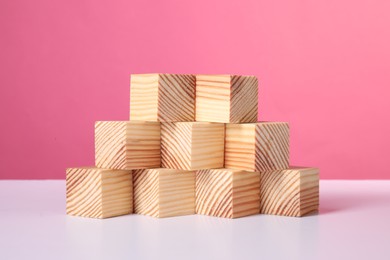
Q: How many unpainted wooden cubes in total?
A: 9